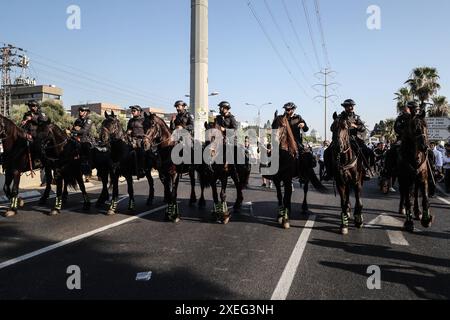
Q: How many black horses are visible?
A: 8